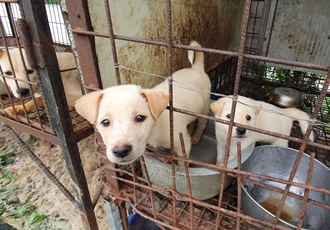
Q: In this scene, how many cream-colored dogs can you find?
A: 3